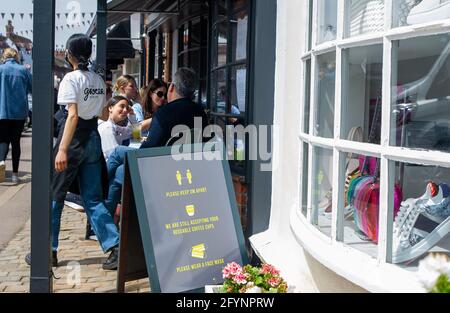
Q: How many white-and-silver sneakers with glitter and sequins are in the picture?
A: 1